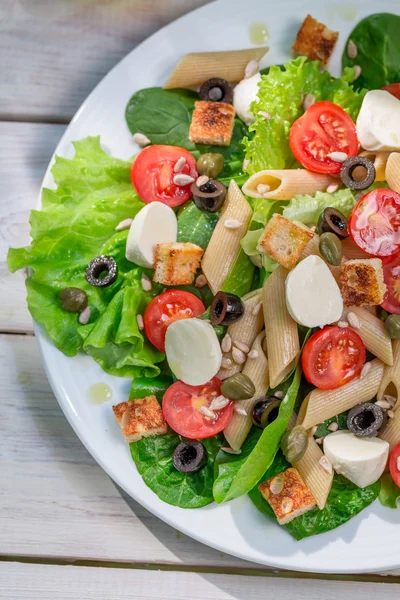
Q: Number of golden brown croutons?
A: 7